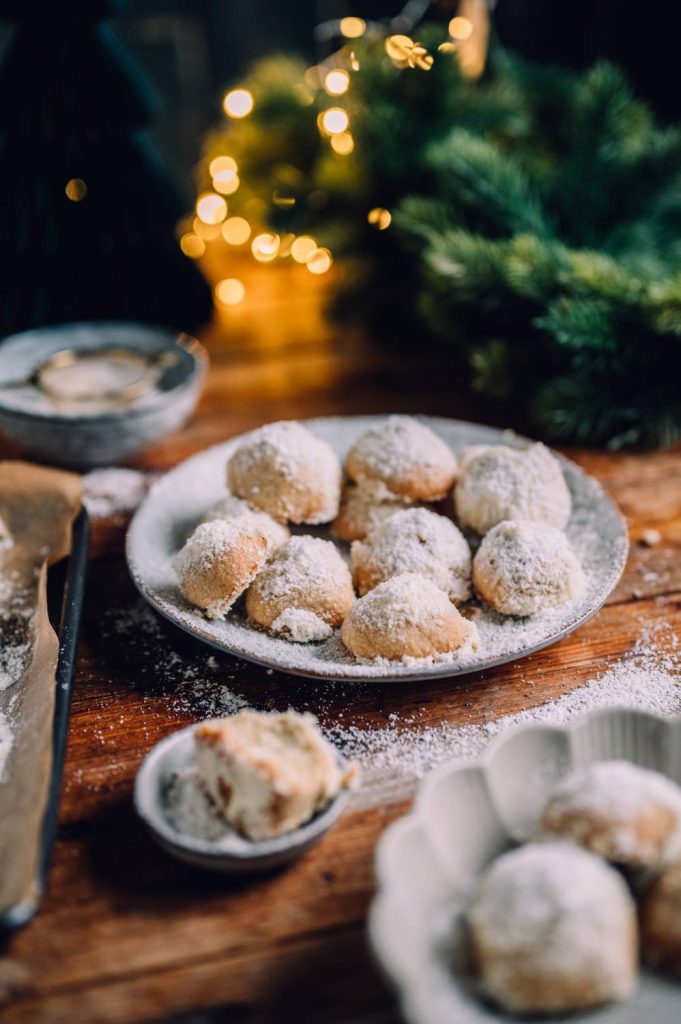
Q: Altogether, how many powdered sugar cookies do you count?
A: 14